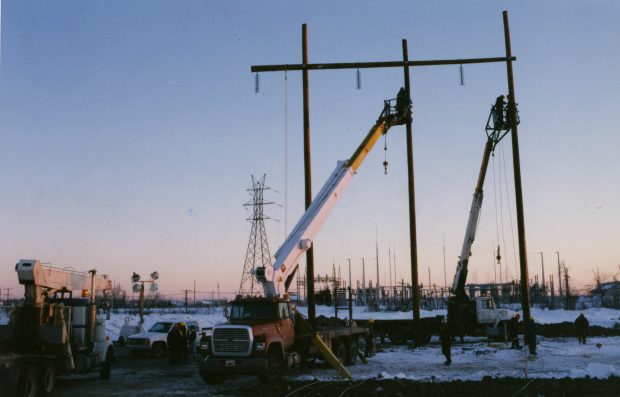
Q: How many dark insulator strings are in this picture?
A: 3